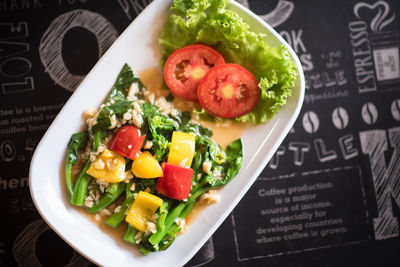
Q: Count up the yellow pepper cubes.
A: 4